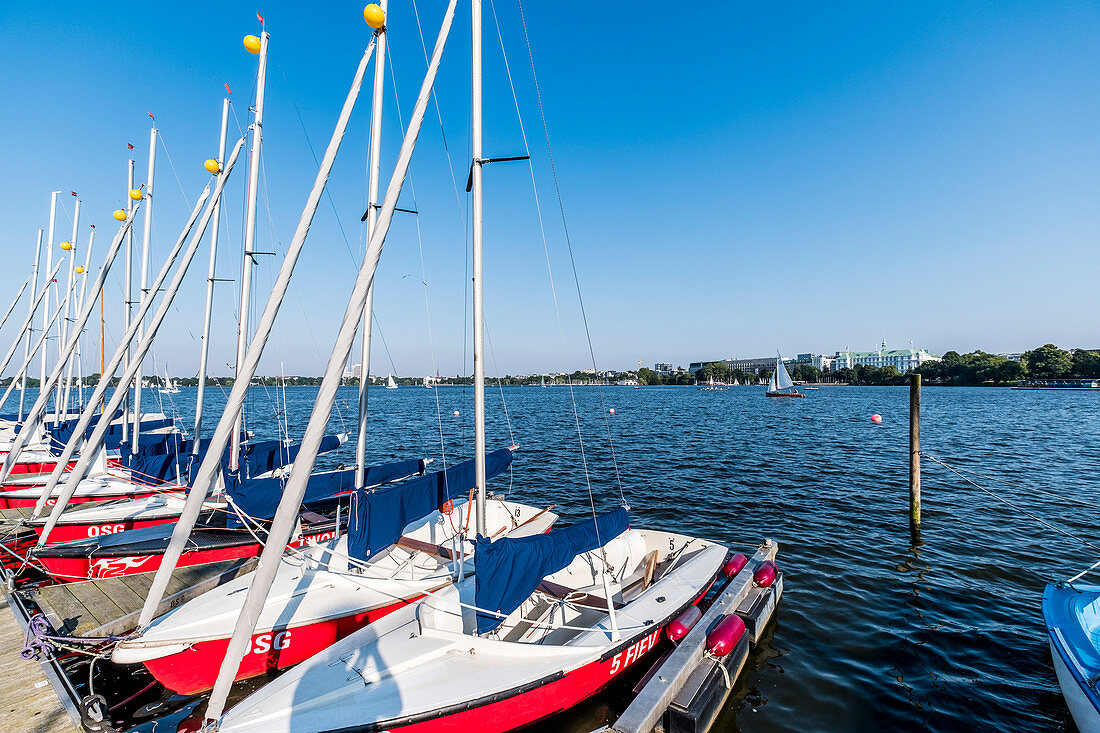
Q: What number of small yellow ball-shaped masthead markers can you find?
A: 7